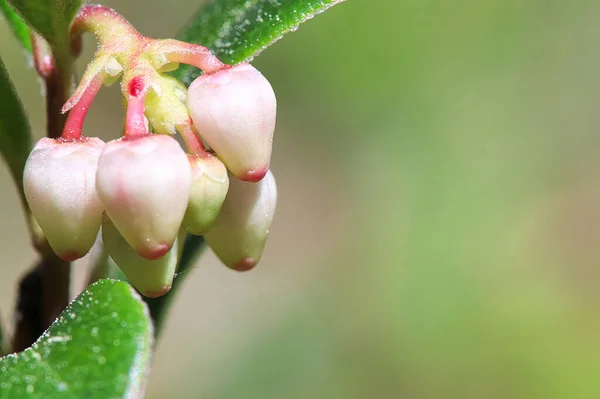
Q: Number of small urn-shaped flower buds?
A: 6